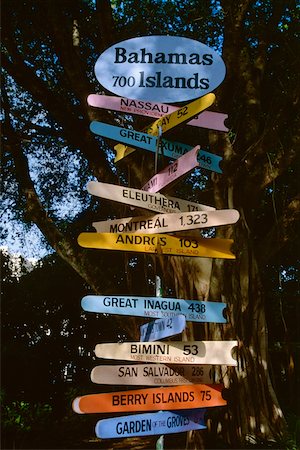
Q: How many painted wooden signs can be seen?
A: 14